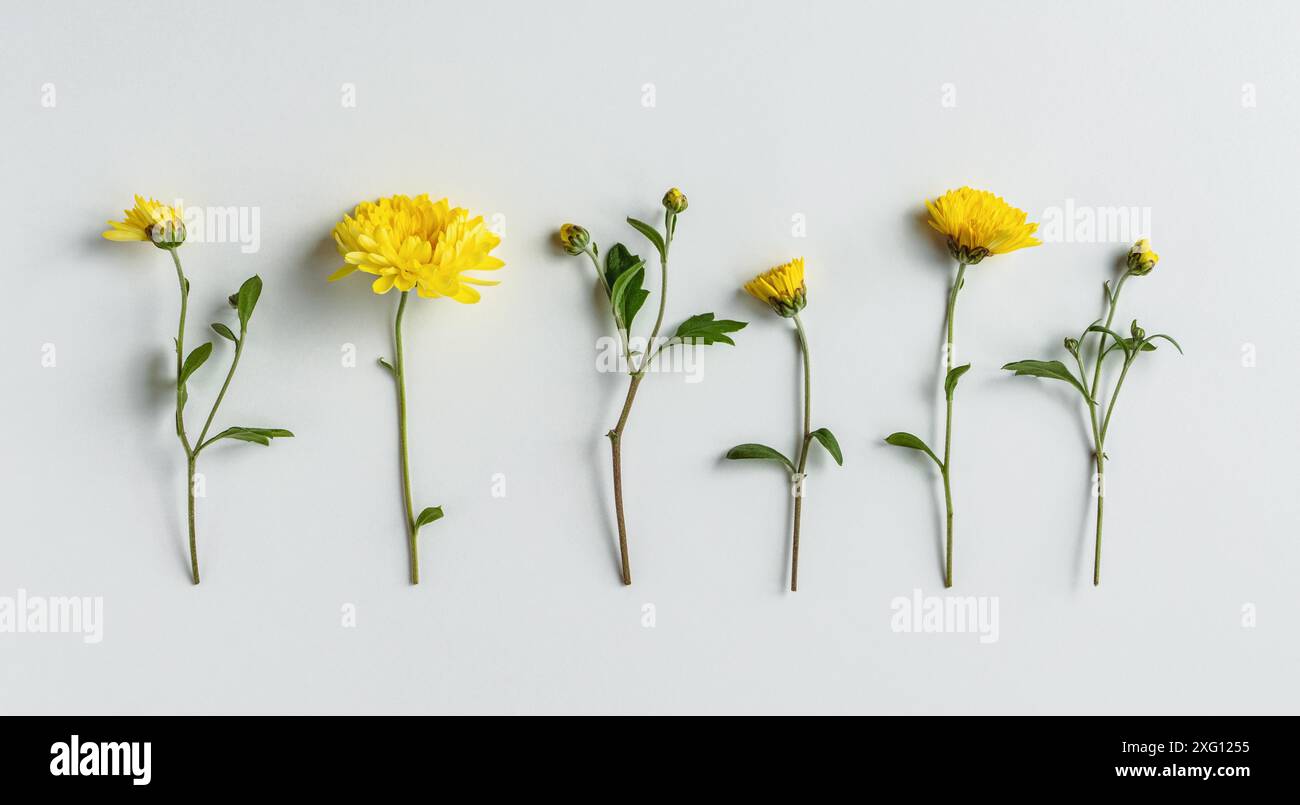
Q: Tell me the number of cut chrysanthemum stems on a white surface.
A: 6